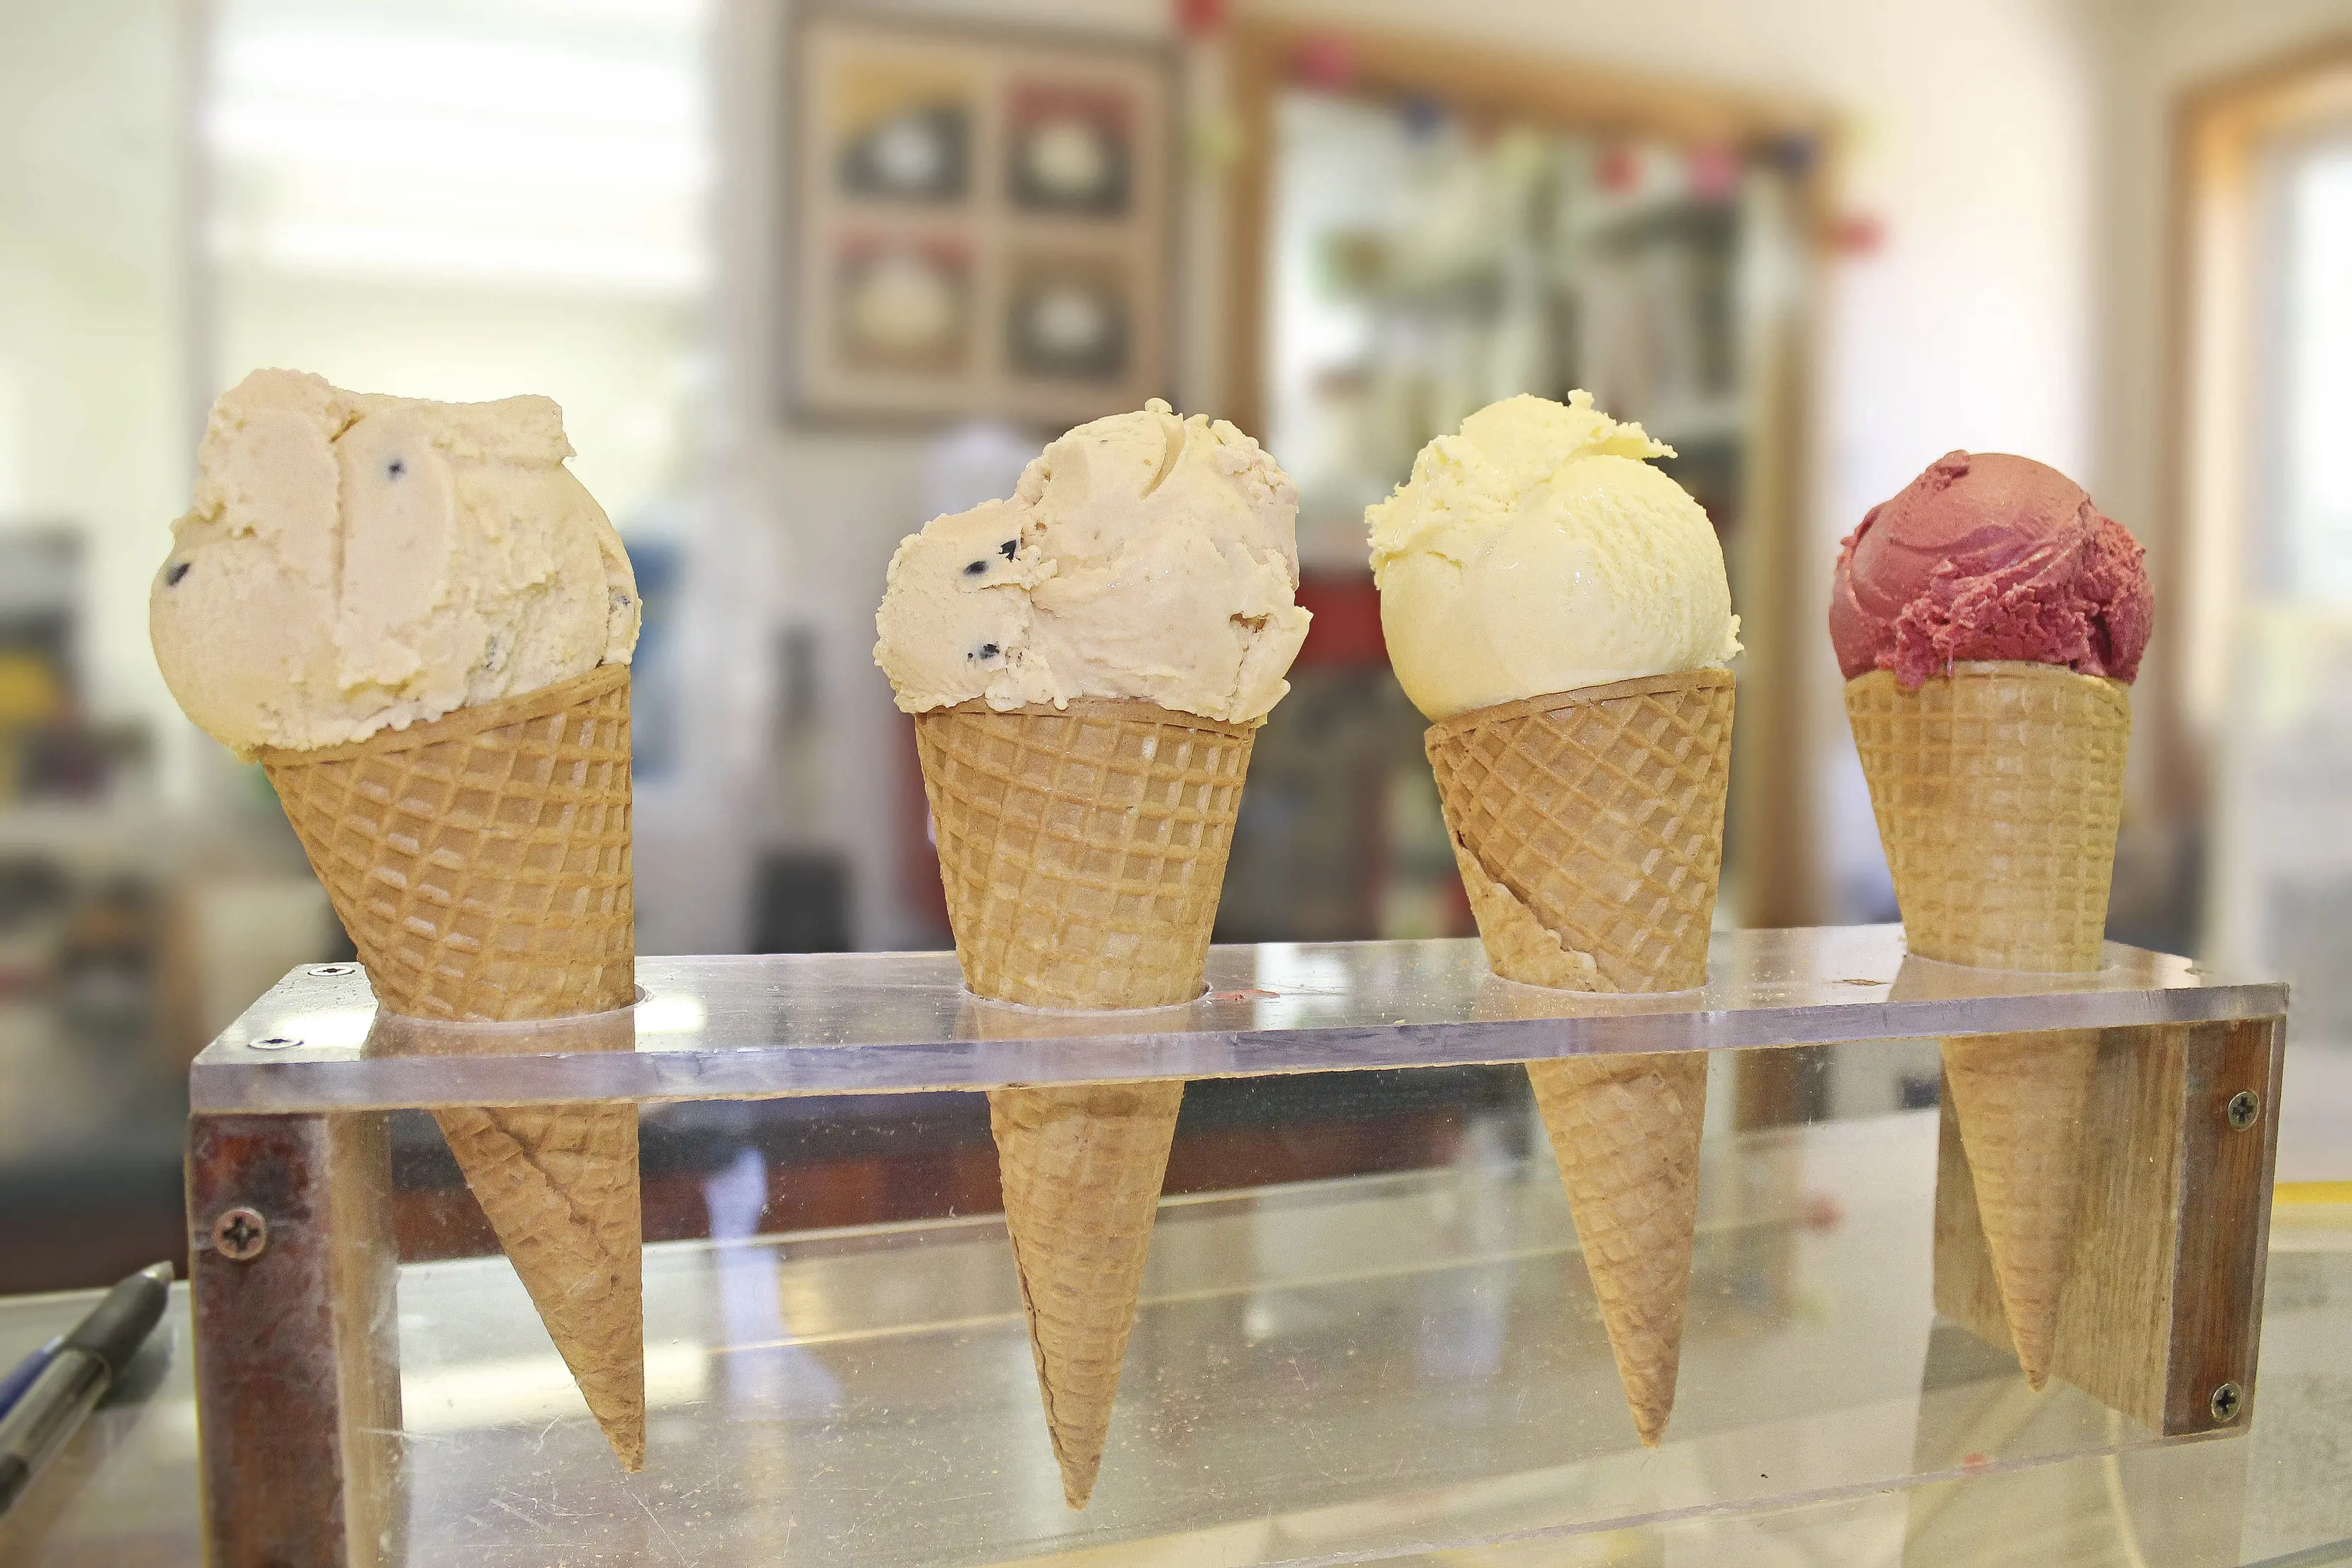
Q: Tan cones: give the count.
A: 4